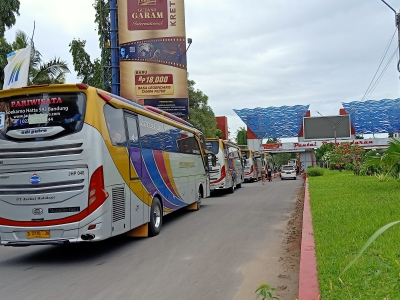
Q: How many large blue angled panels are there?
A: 2